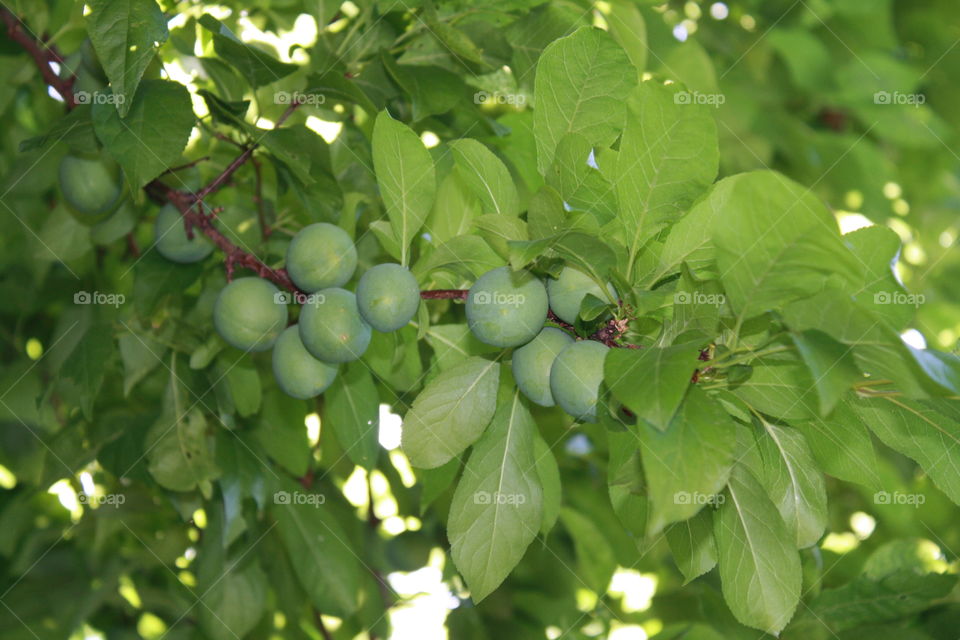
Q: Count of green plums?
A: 11